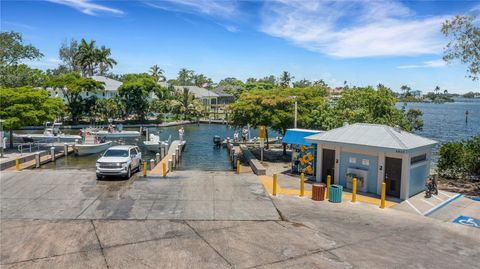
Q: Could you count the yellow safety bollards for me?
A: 9